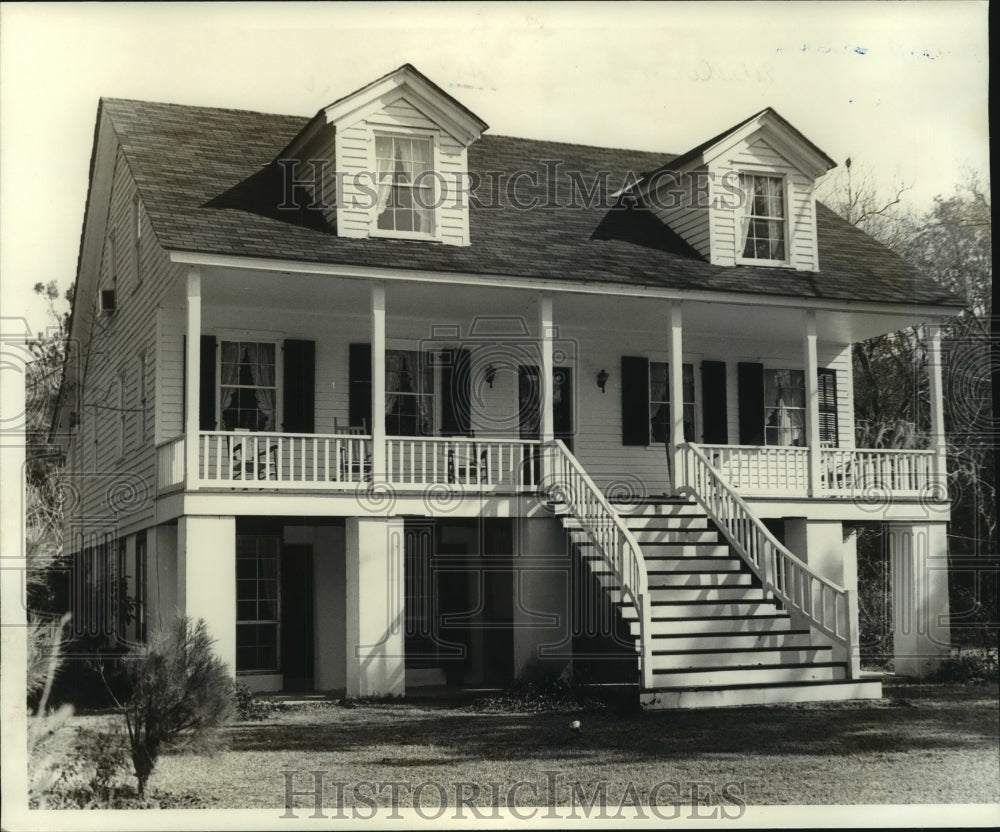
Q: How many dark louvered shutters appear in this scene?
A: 8